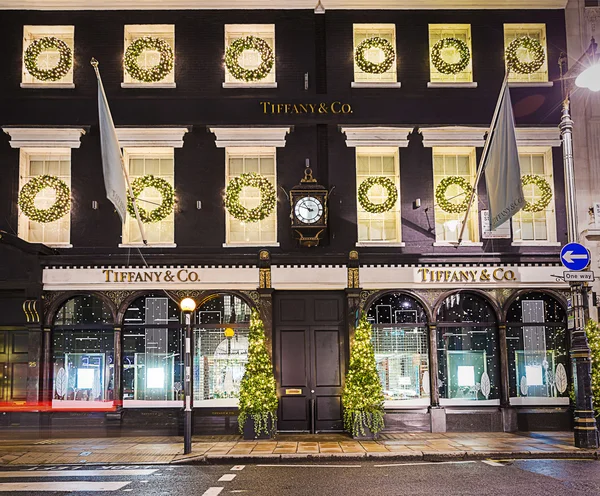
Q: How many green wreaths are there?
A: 12